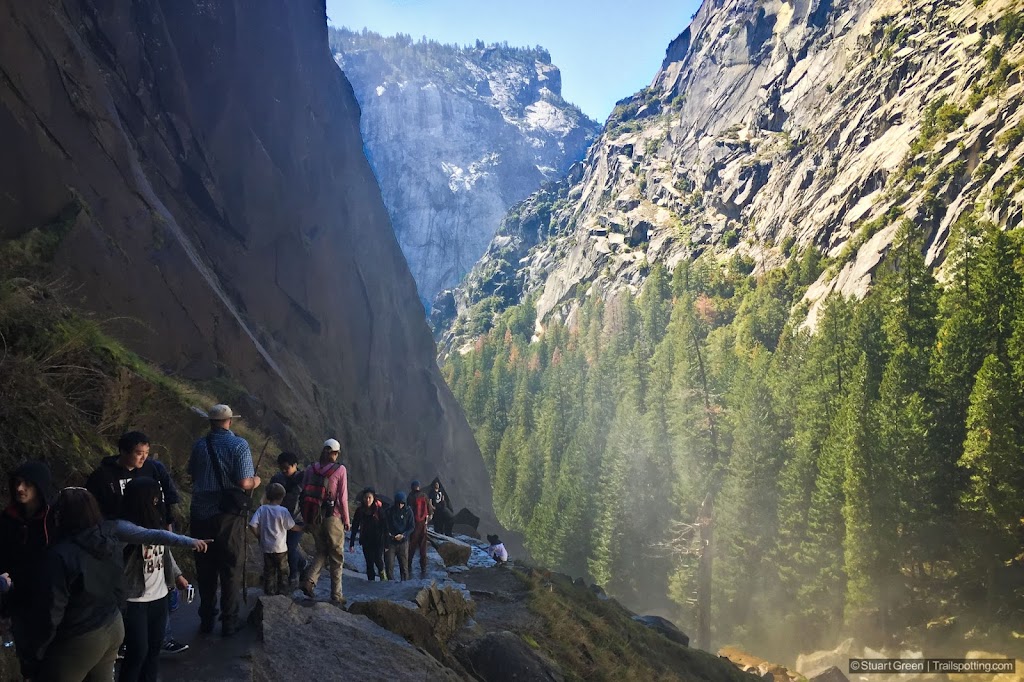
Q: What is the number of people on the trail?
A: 13